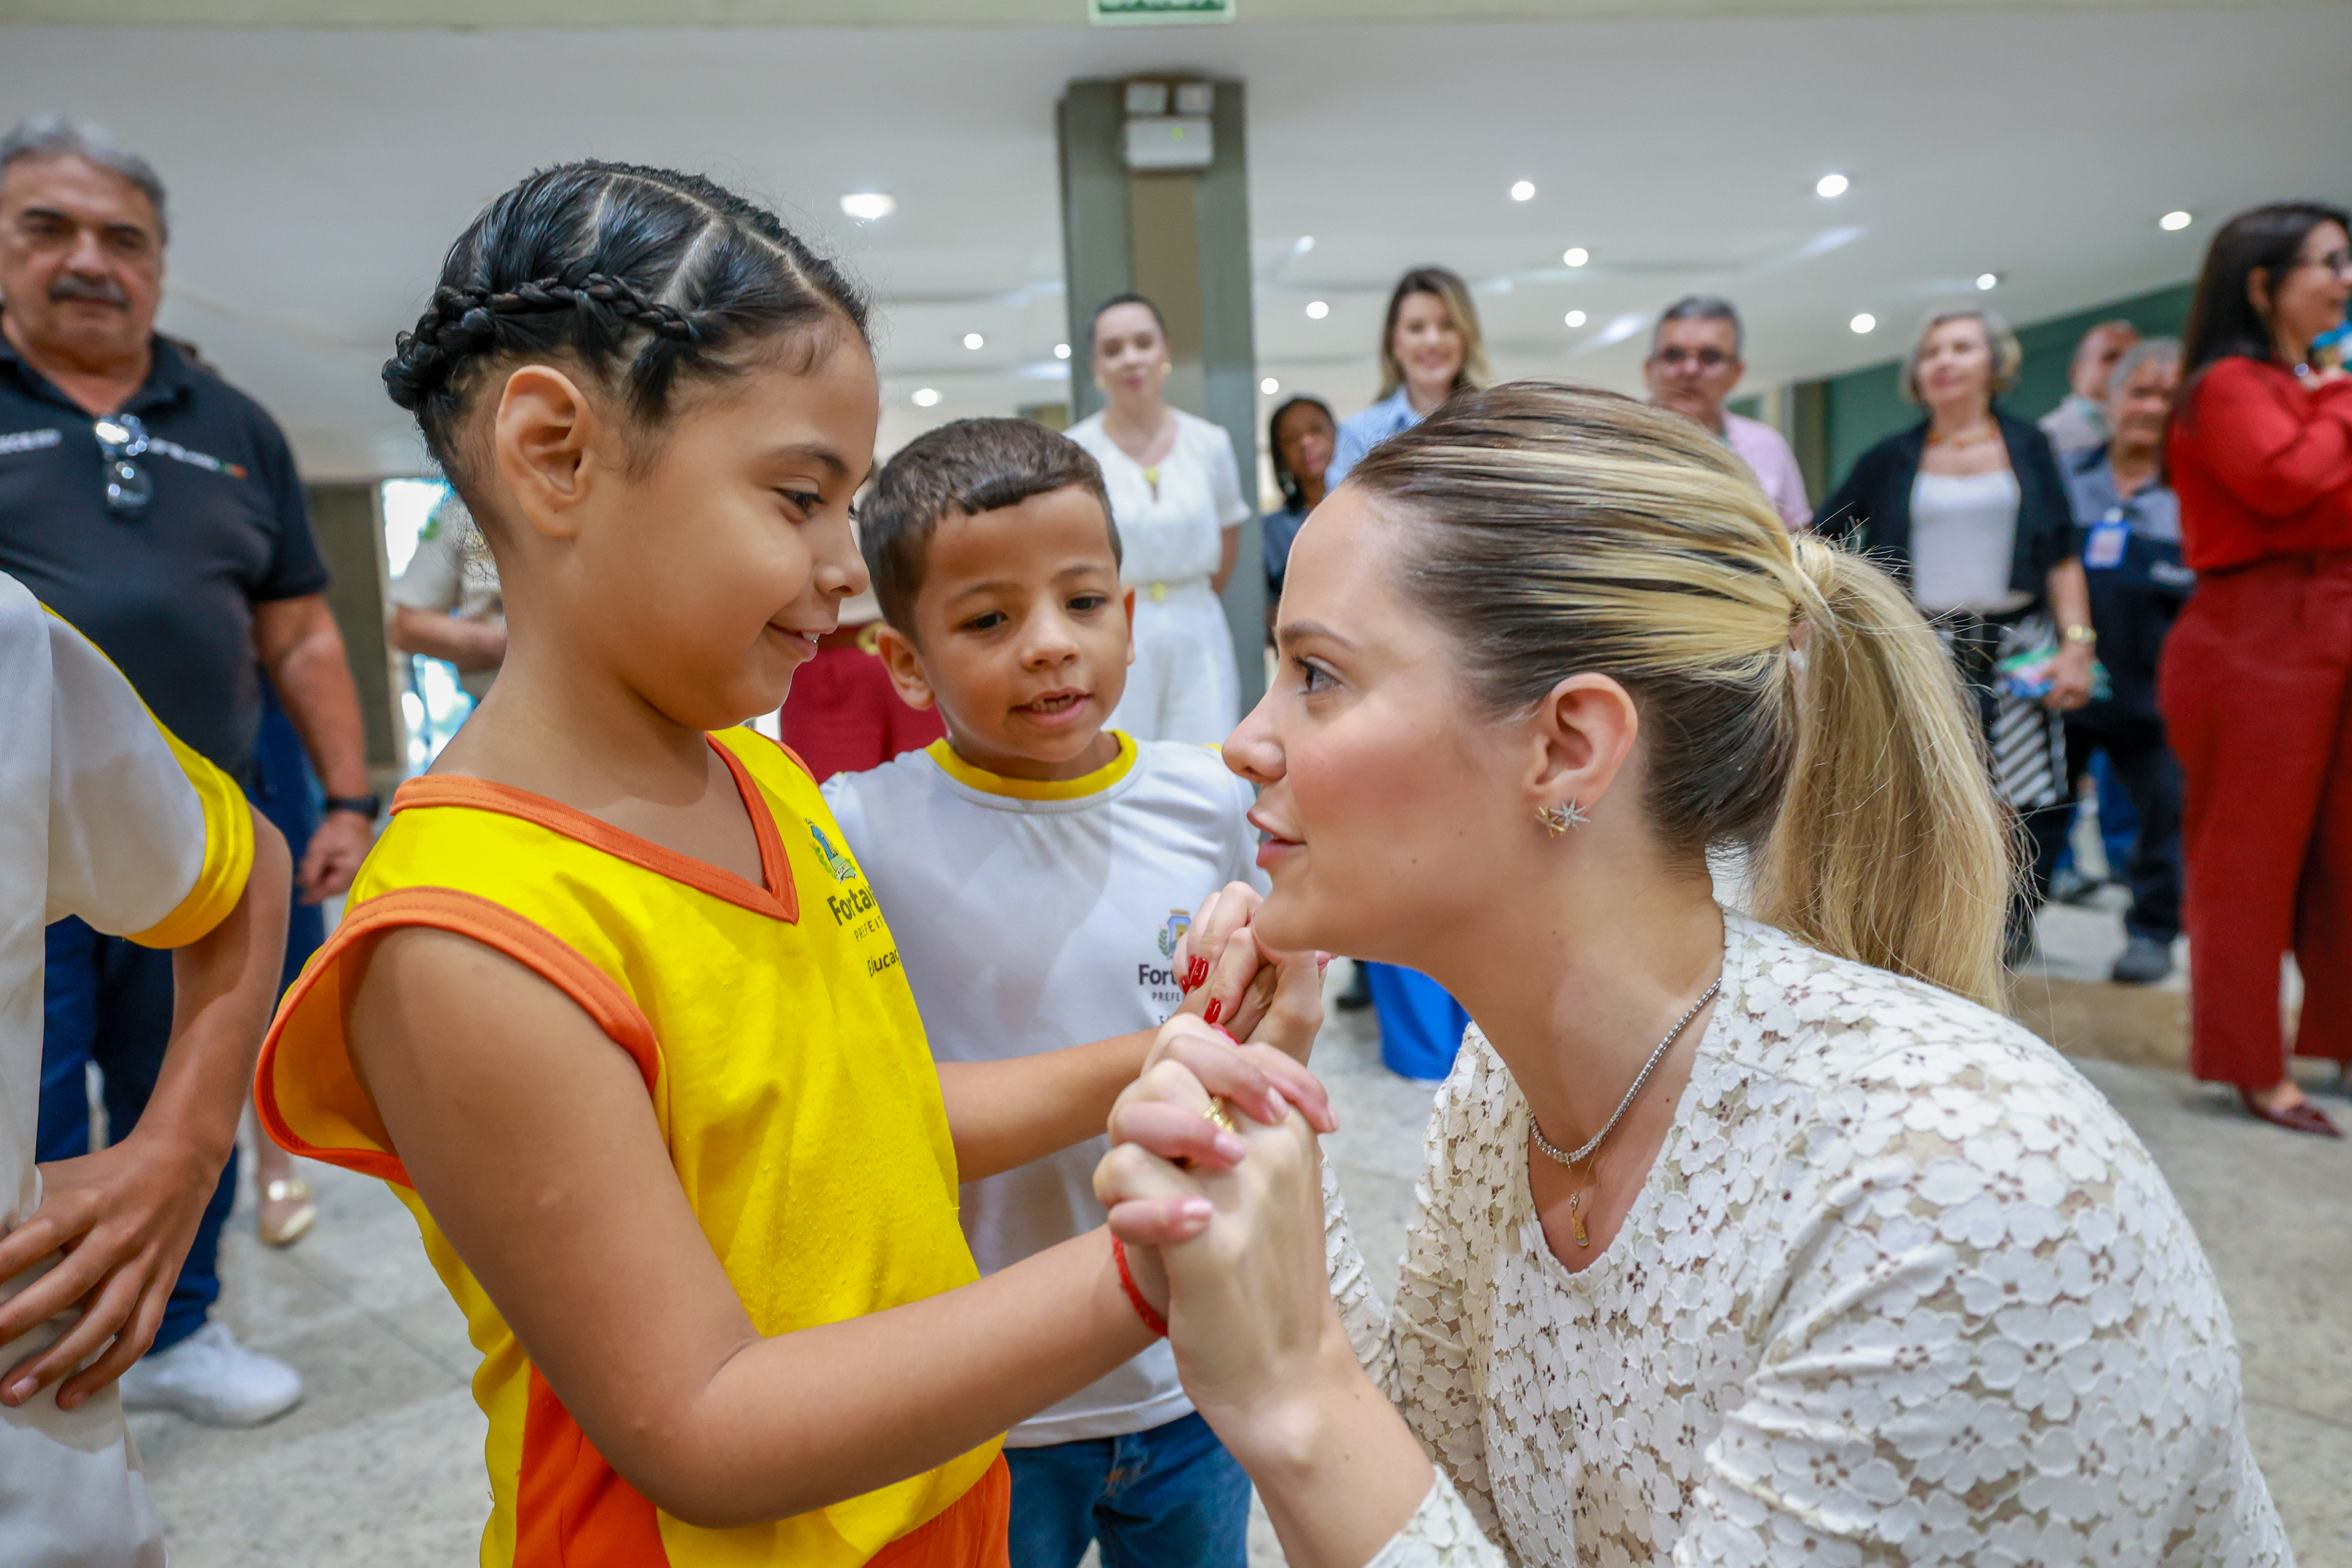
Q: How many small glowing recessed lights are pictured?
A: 13